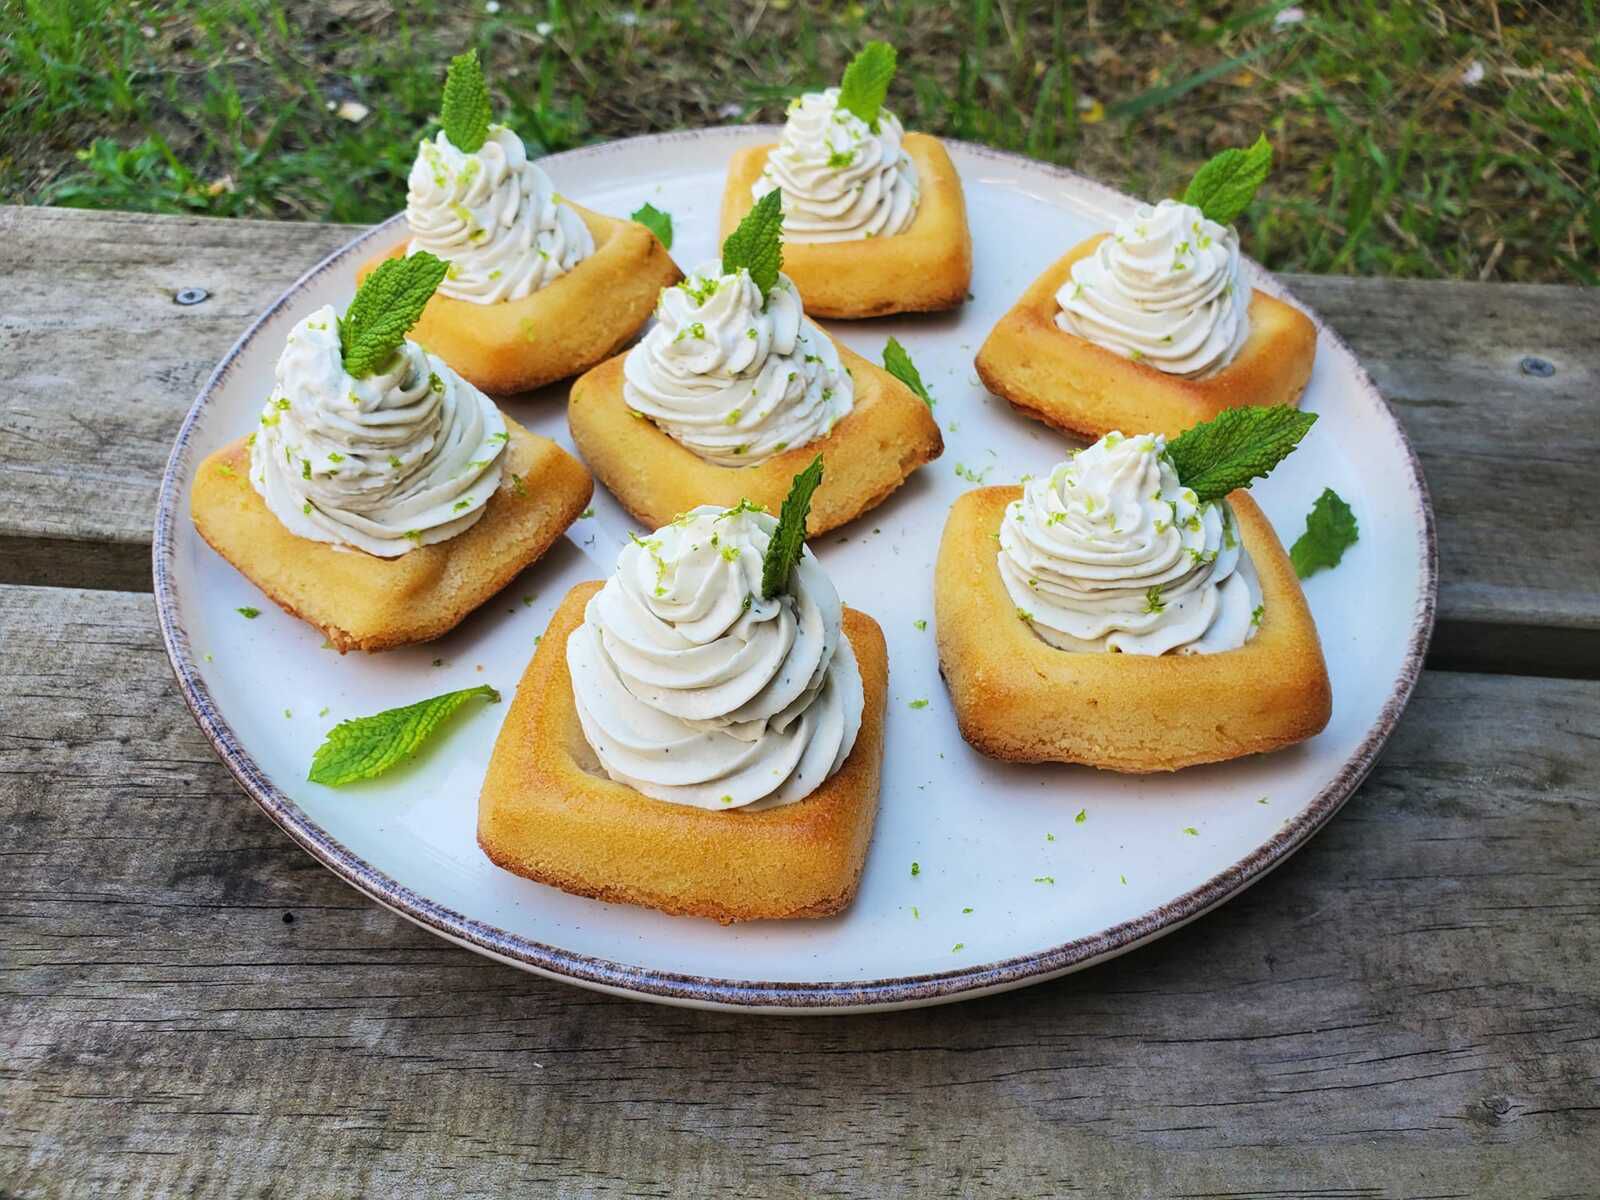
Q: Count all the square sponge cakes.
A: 7